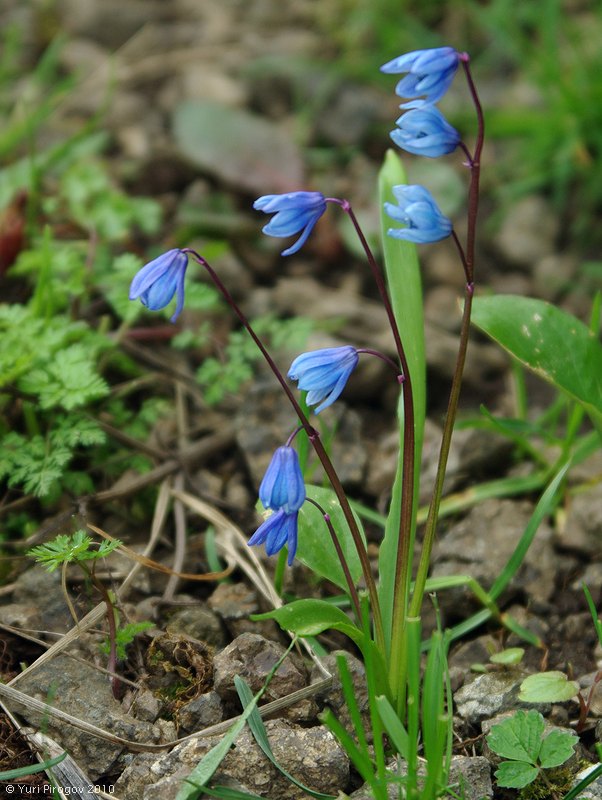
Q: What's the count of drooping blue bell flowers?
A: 8